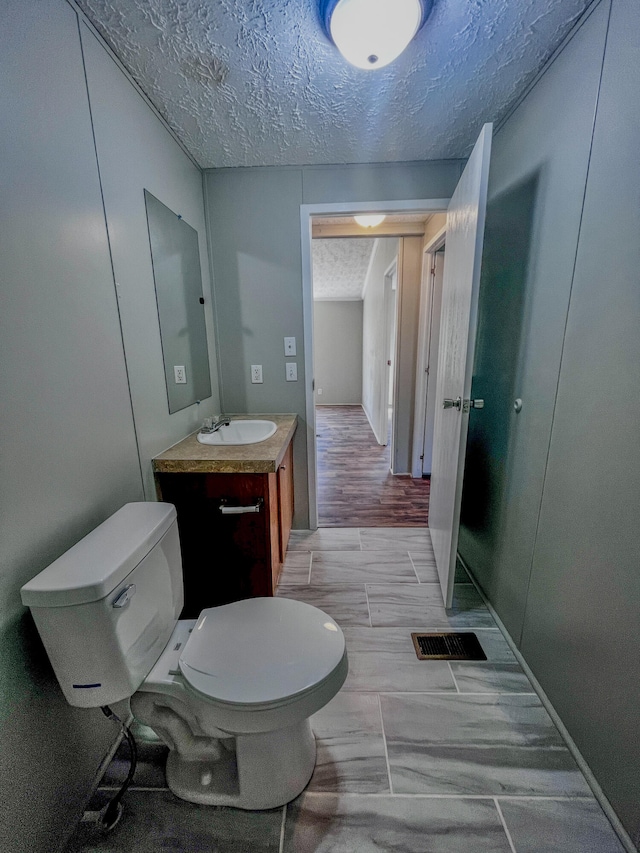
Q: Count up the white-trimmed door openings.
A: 3